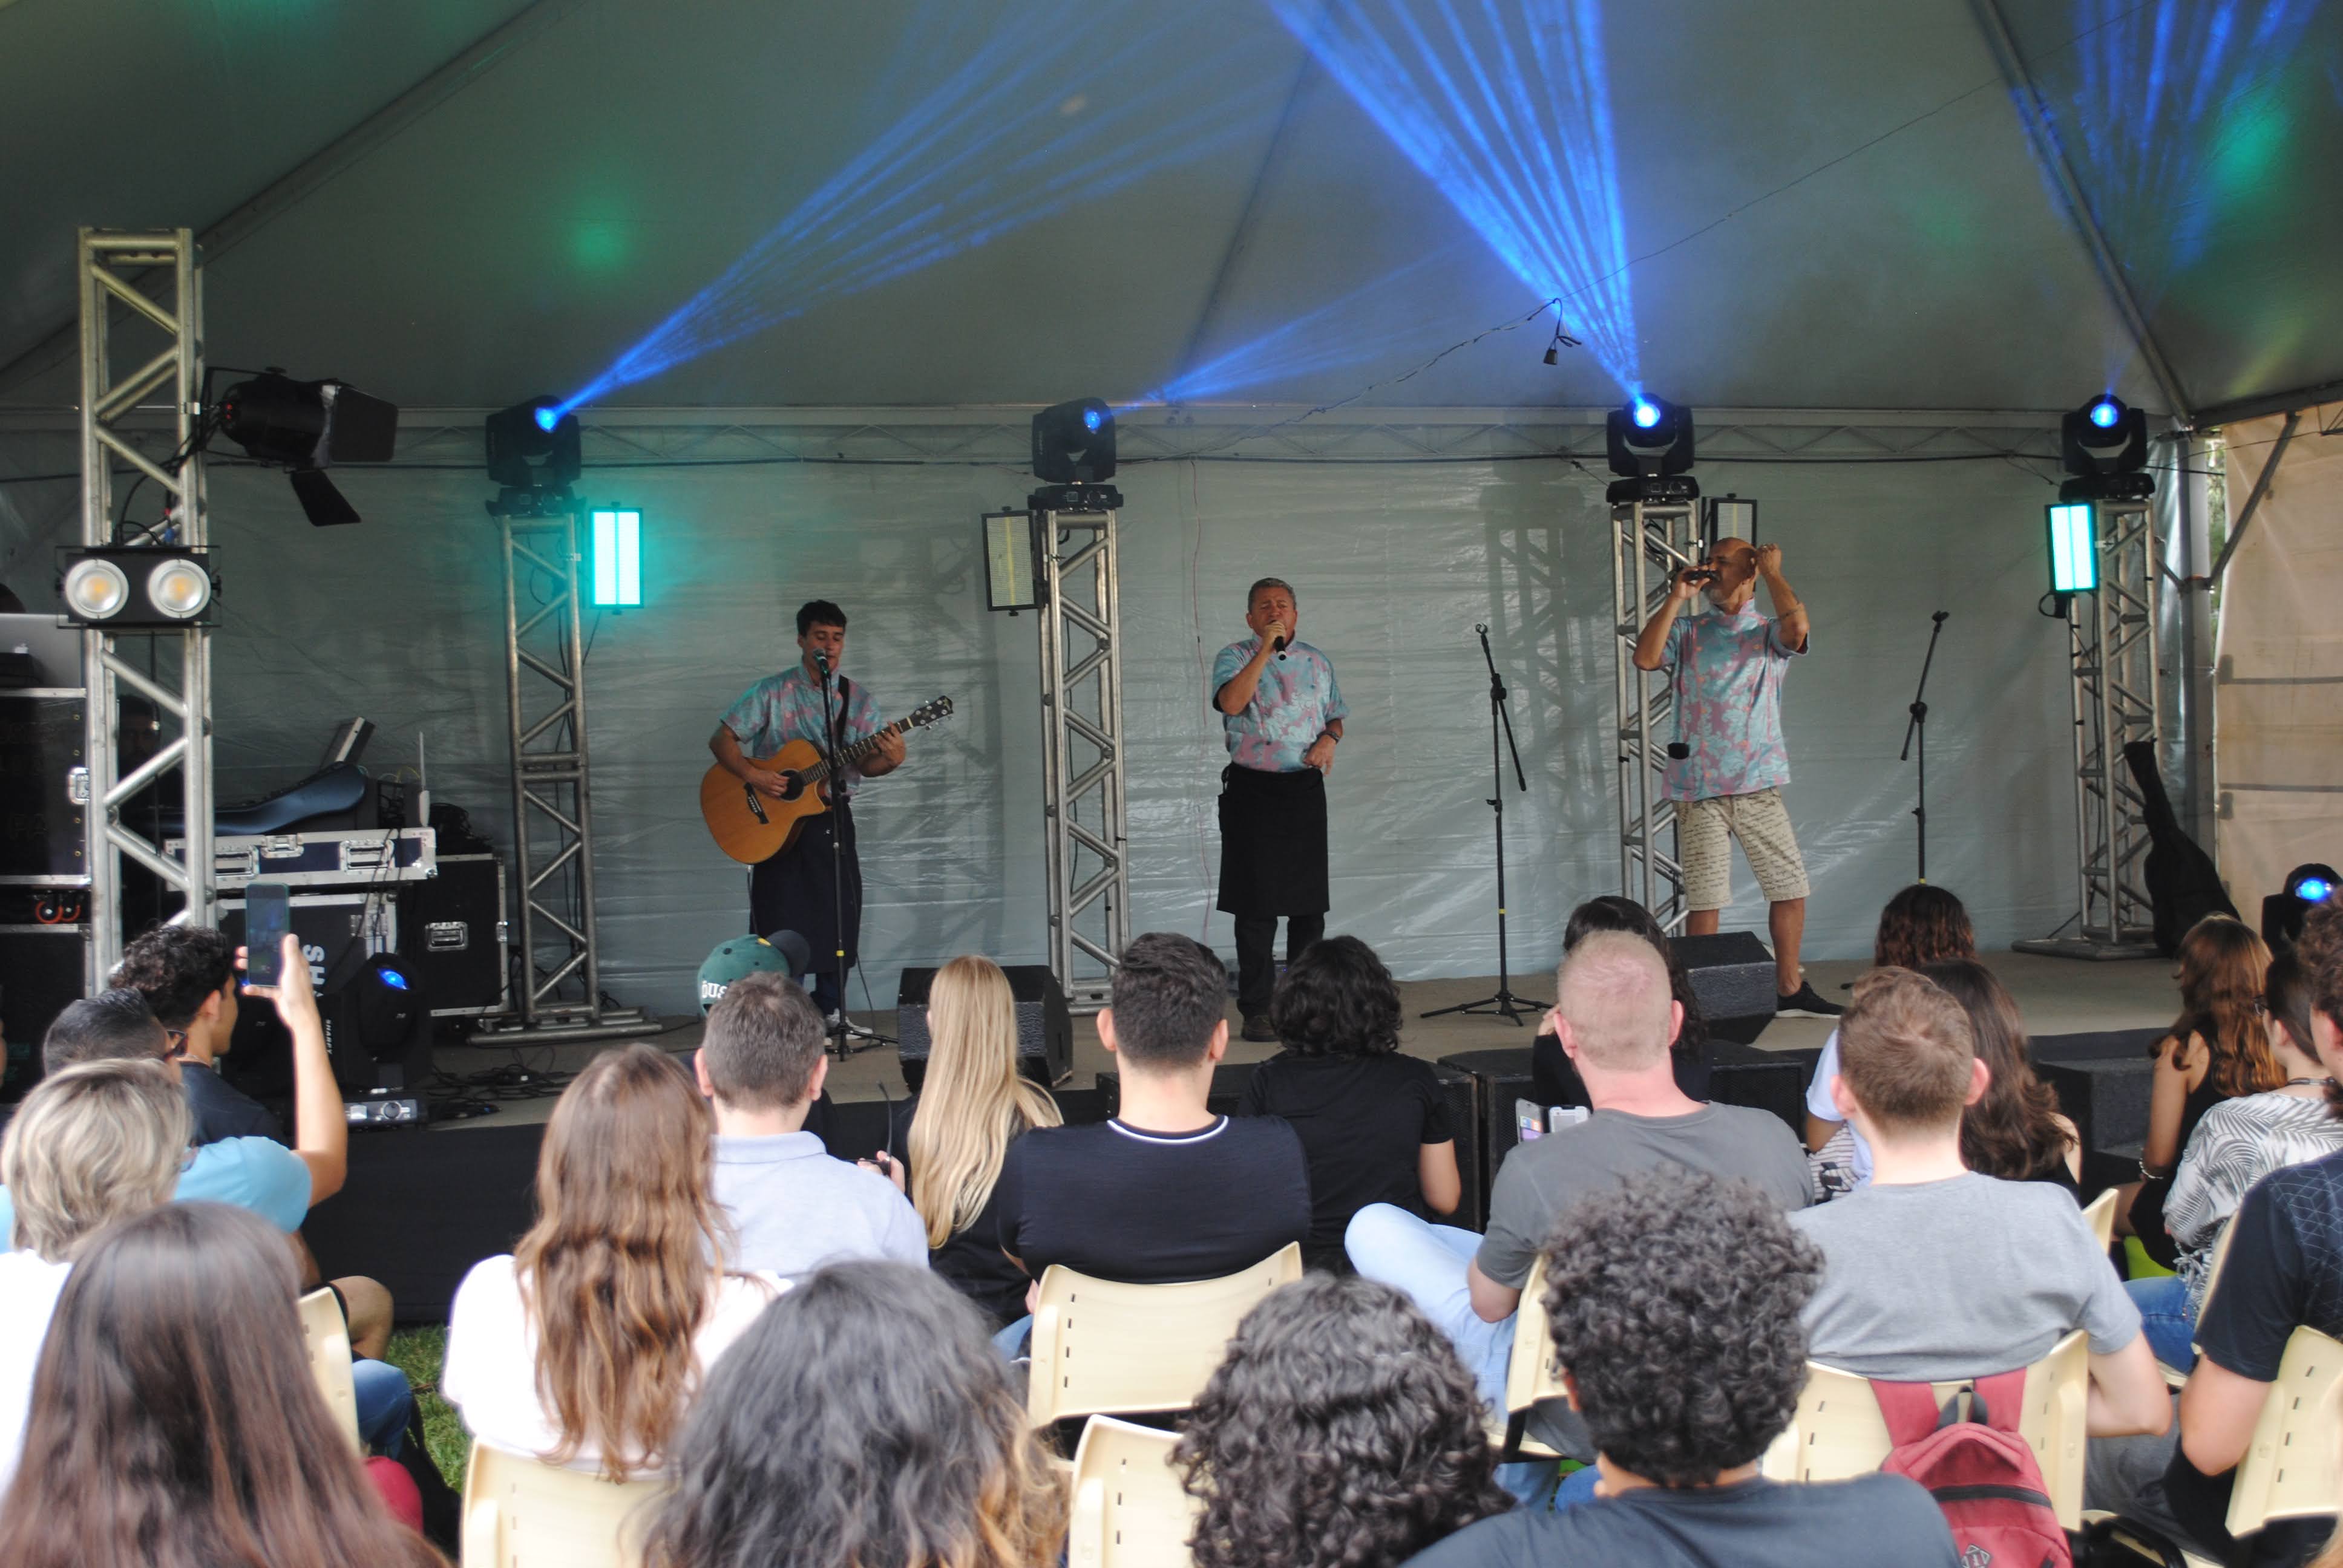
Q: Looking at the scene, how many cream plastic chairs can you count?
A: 9